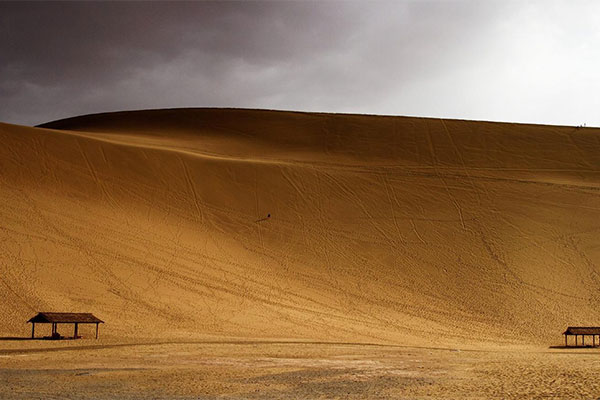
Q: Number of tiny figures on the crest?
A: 3